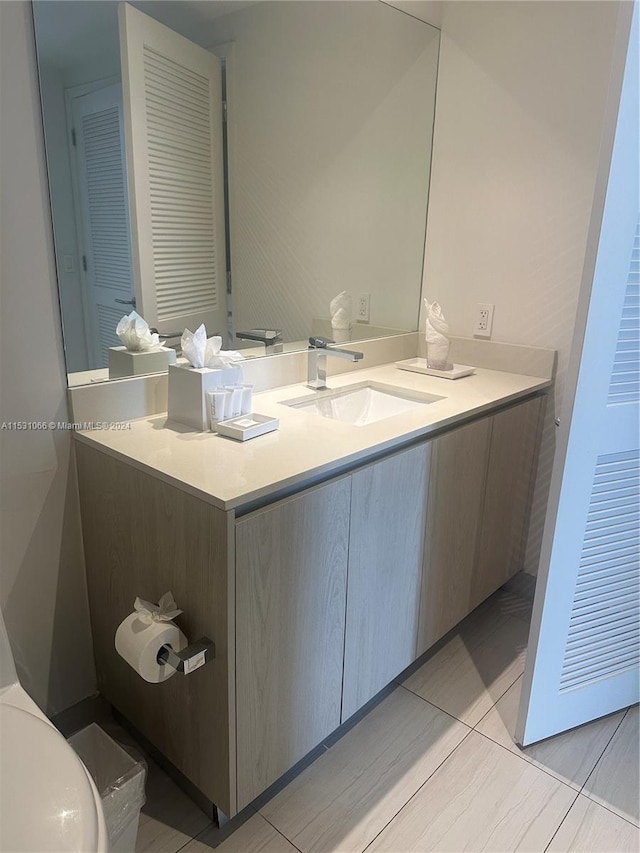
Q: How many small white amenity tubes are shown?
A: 4